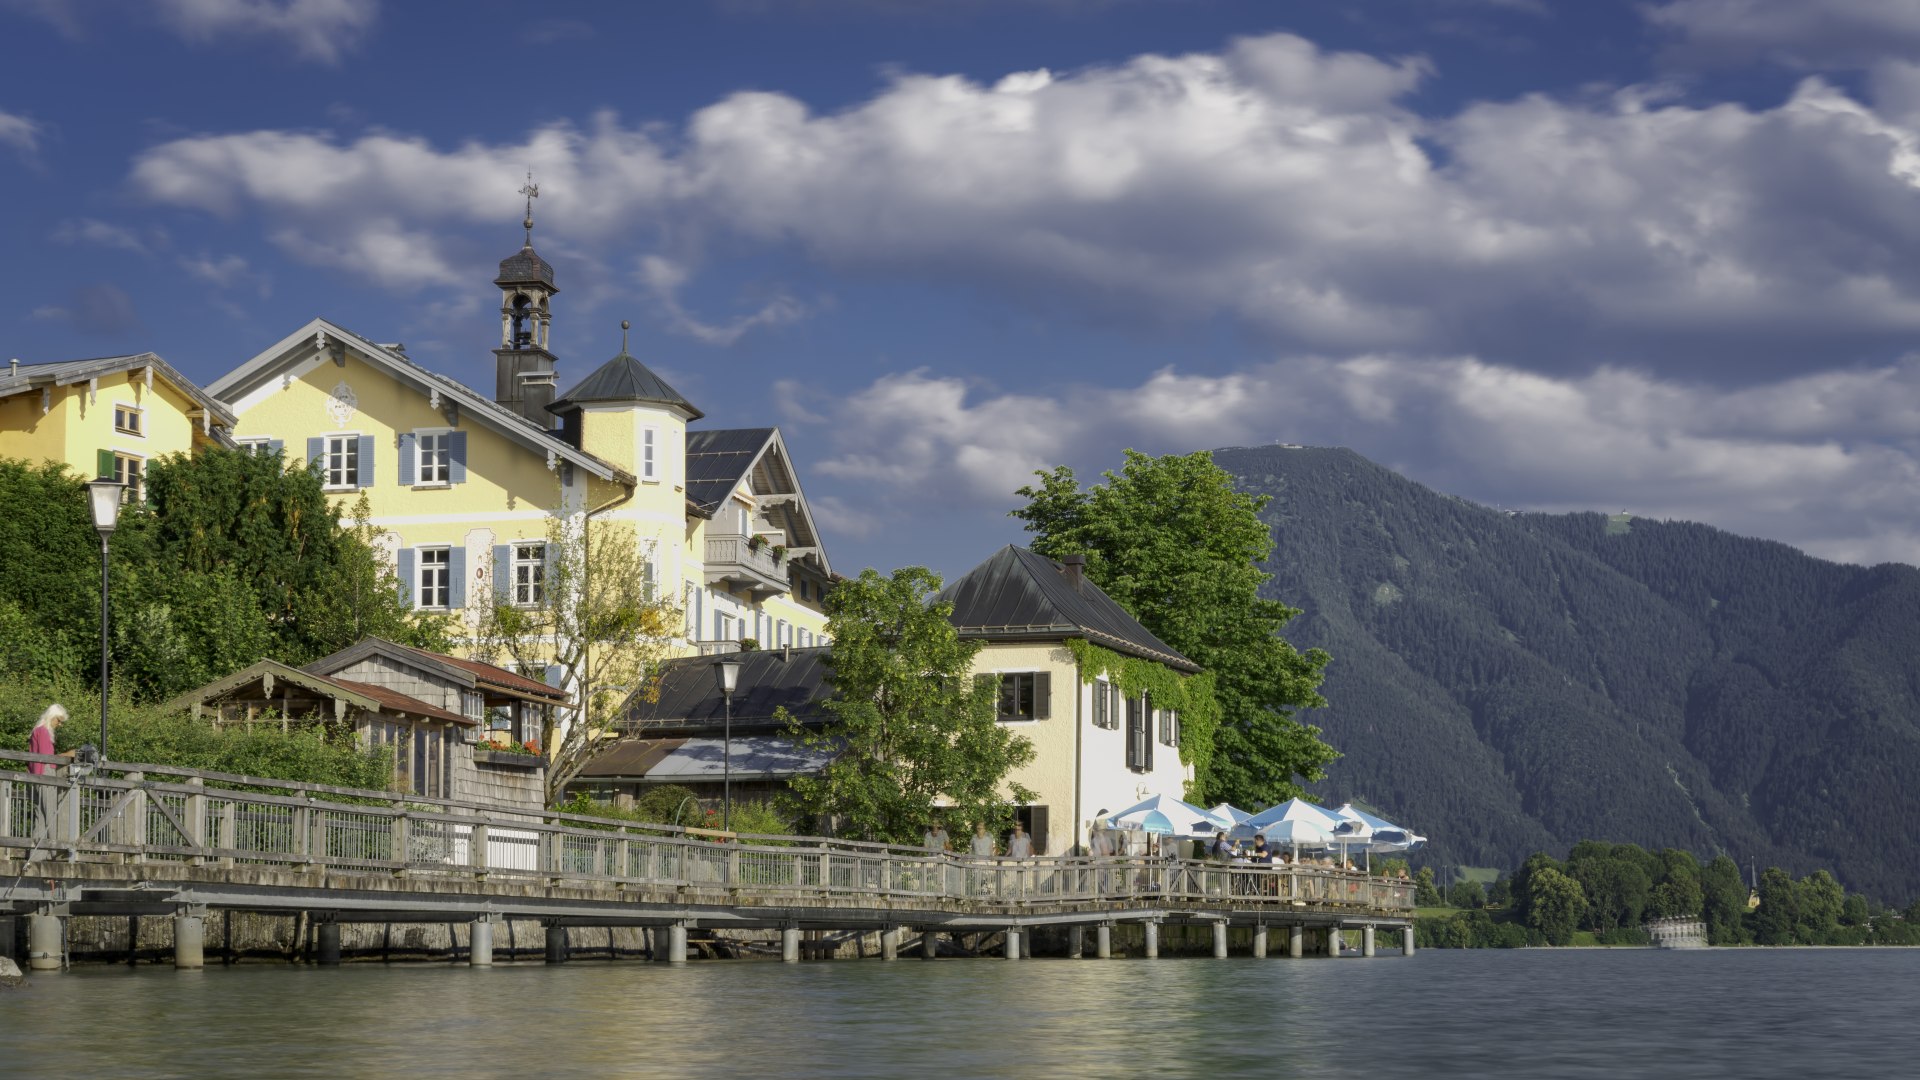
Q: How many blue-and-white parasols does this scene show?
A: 6